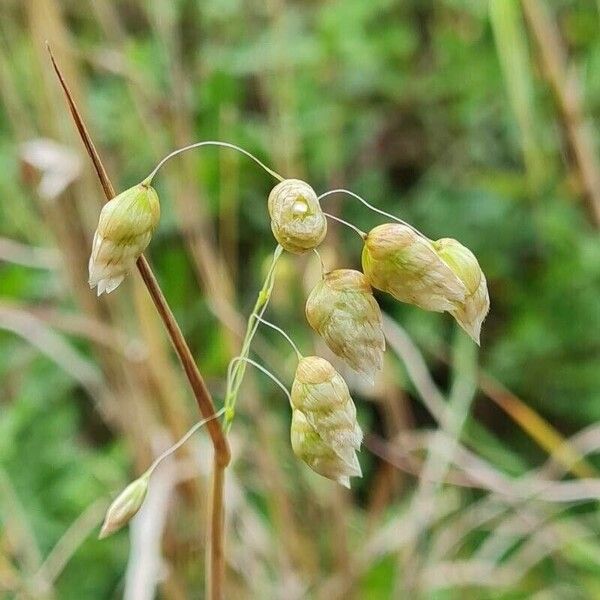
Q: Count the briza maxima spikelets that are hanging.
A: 8